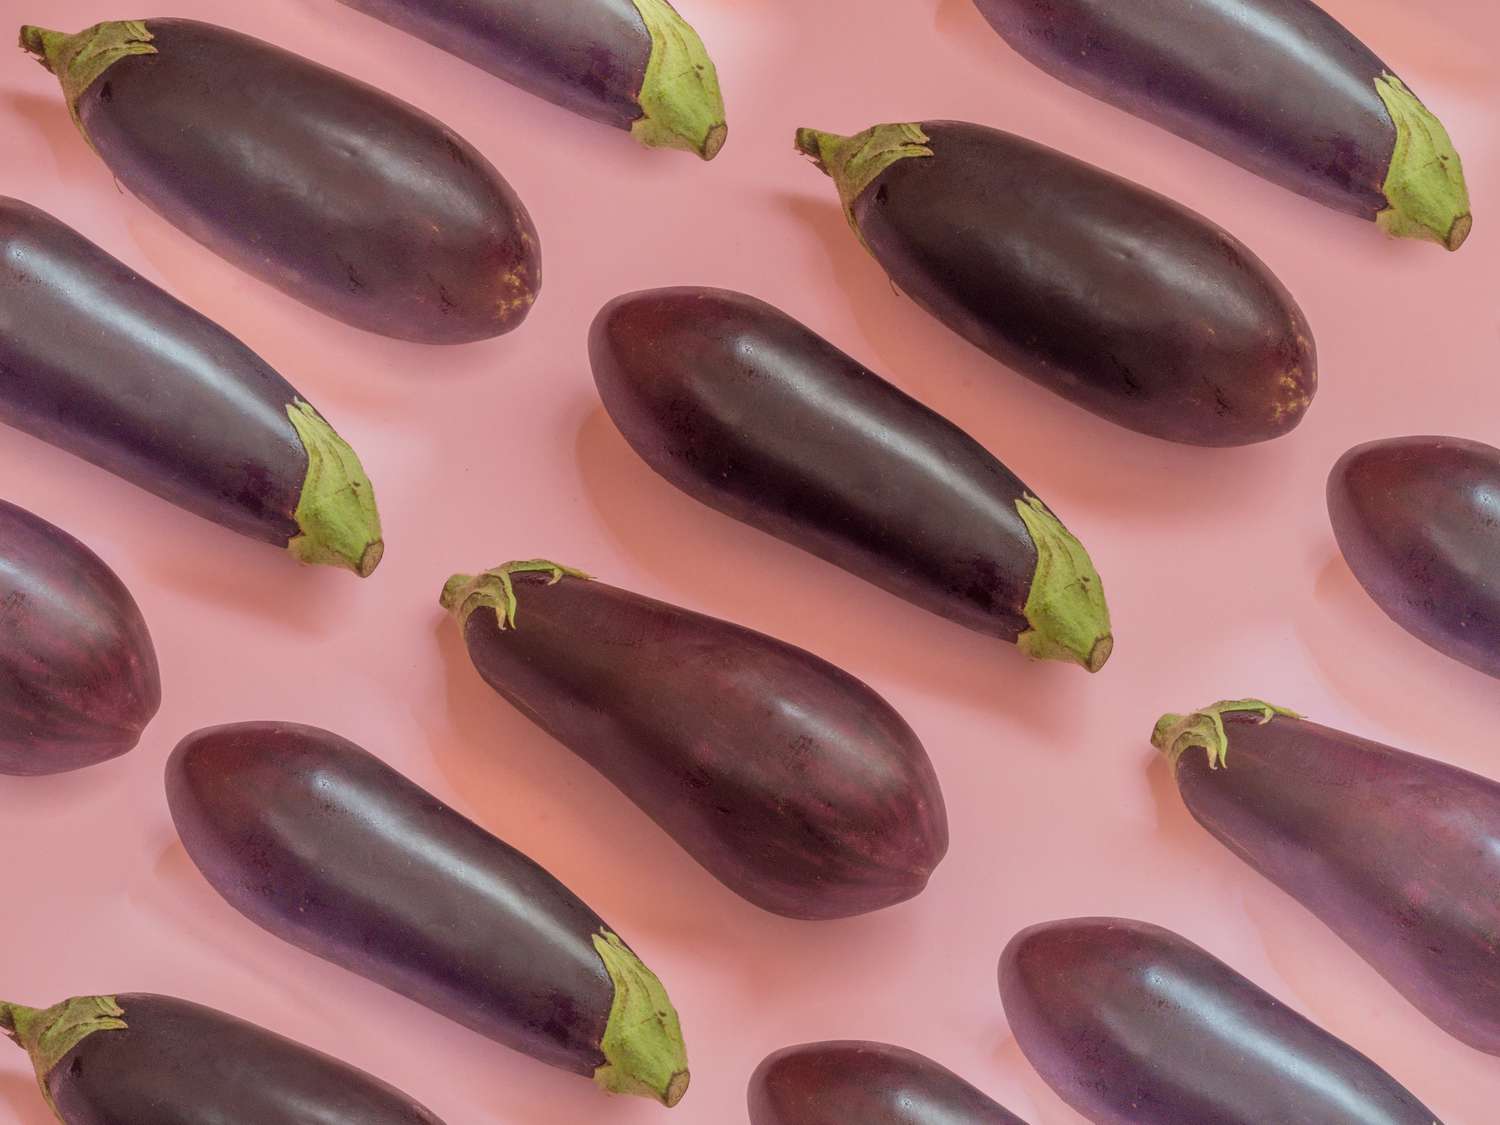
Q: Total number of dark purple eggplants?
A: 14